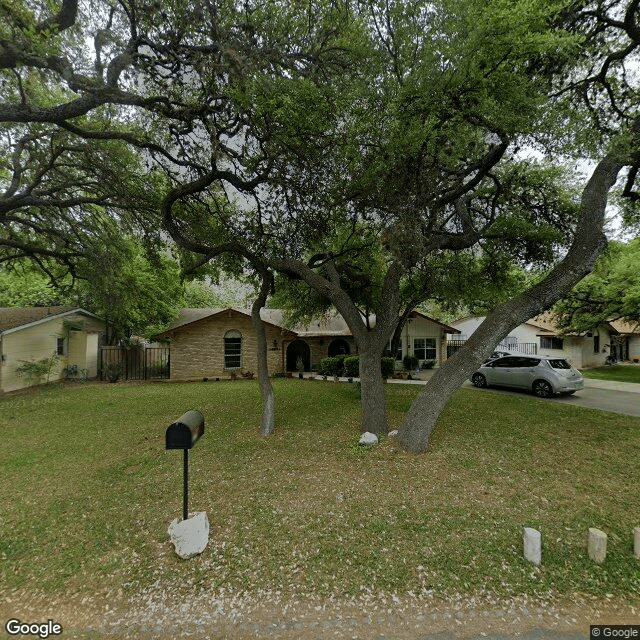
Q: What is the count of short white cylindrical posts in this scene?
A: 3